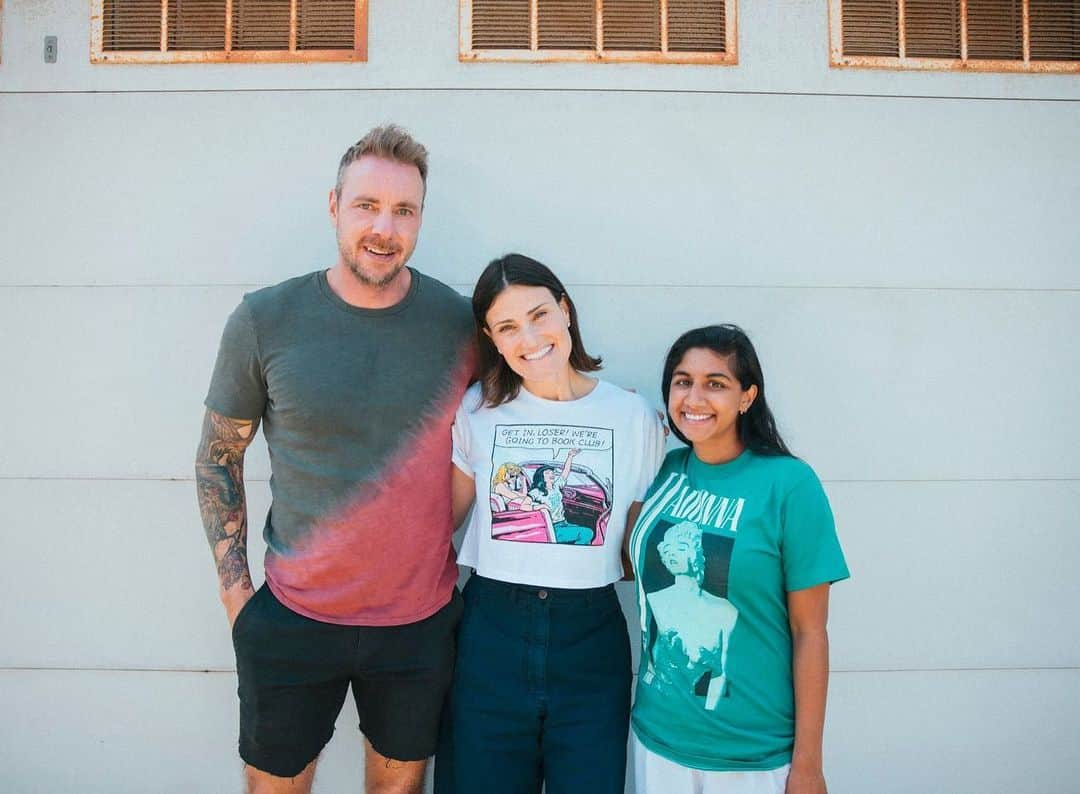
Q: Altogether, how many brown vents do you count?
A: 3